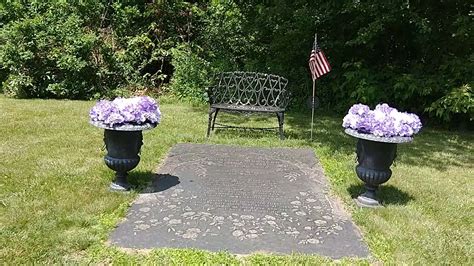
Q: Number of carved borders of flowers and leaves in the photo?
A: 1